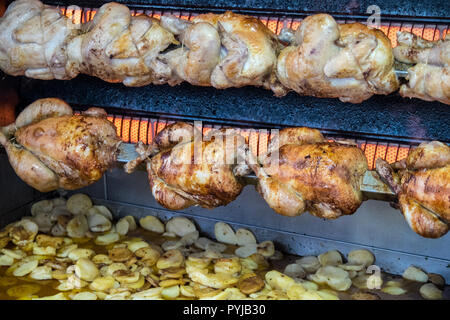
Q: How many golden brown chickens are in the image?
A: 4